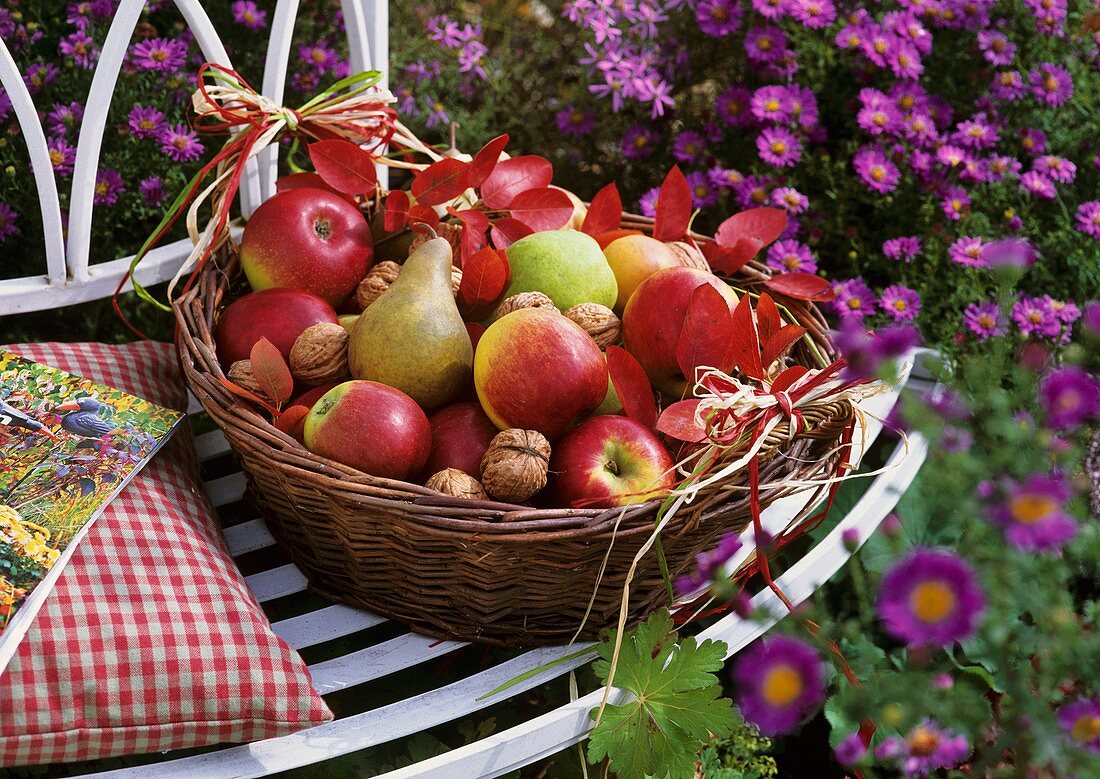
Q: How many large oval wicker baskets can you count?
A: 1